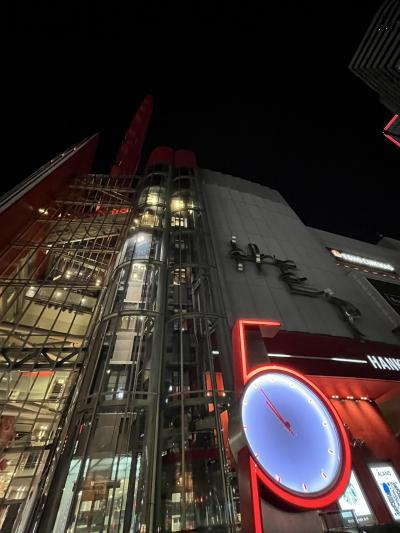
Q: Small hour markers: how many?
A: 12